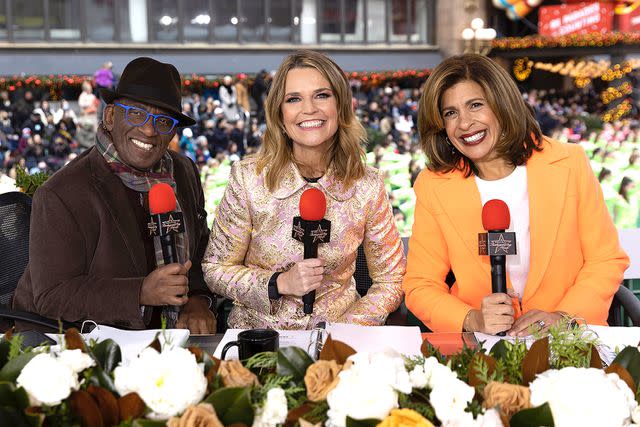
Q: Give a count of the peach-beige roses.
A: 4